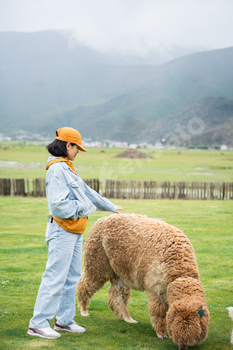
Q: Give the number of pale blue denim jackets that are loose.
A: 1